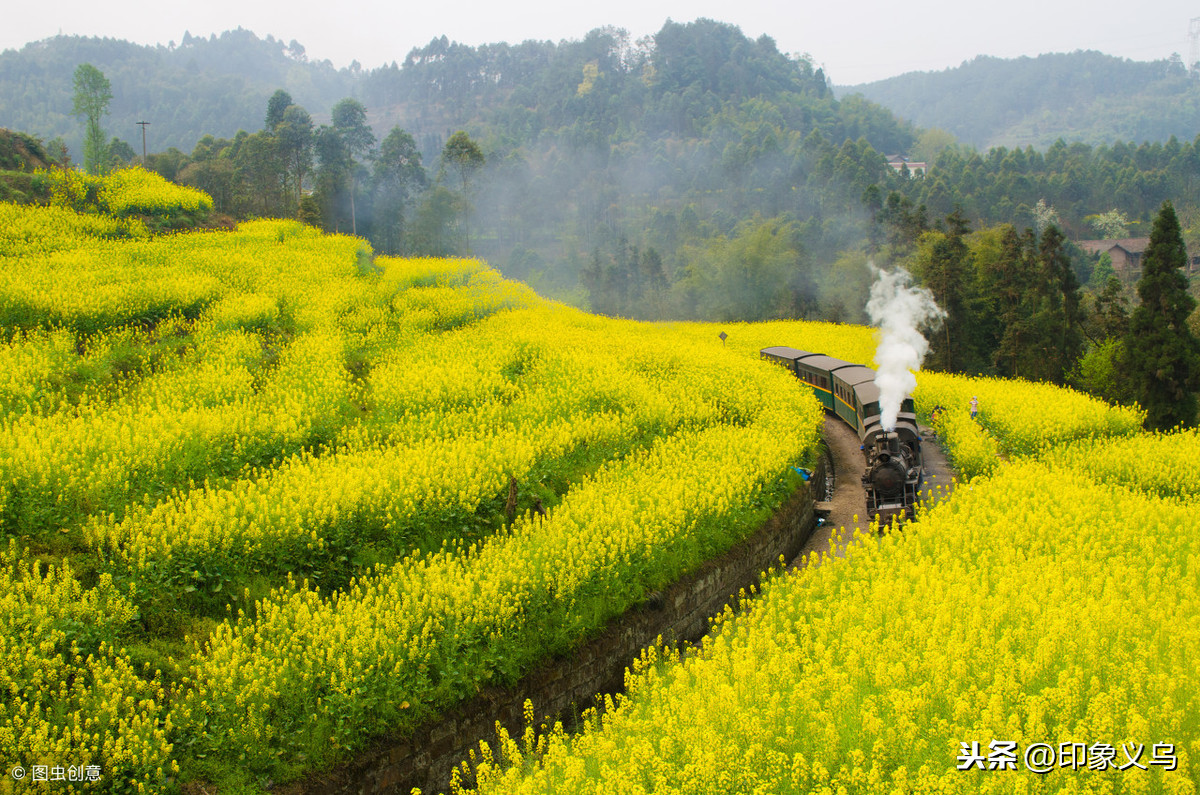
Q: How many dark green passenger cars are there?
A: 4